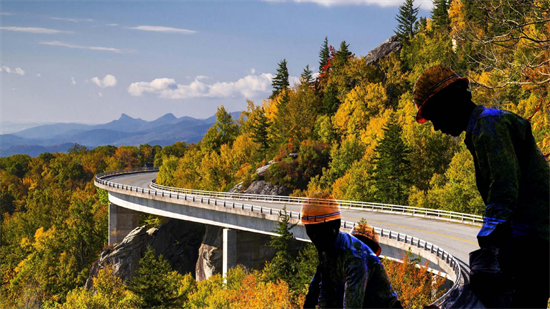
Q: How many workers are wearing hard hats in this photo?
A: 3